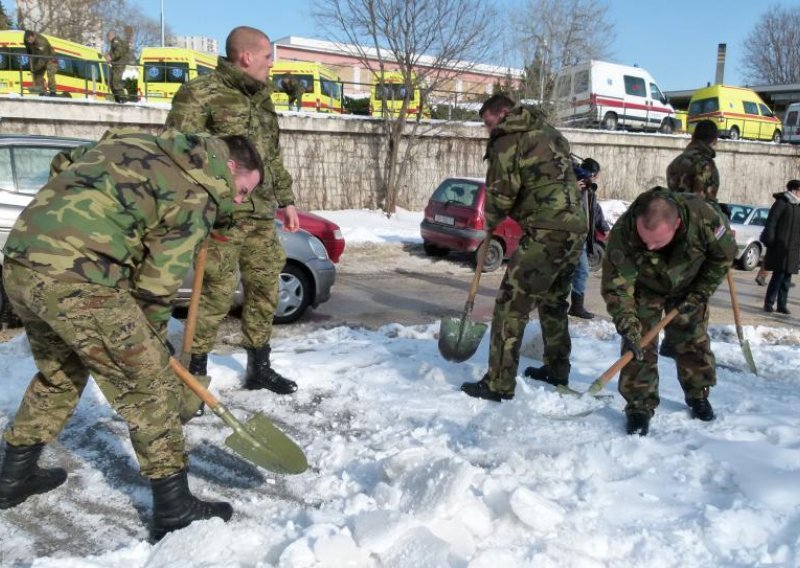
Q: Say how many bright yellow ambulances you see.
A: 5